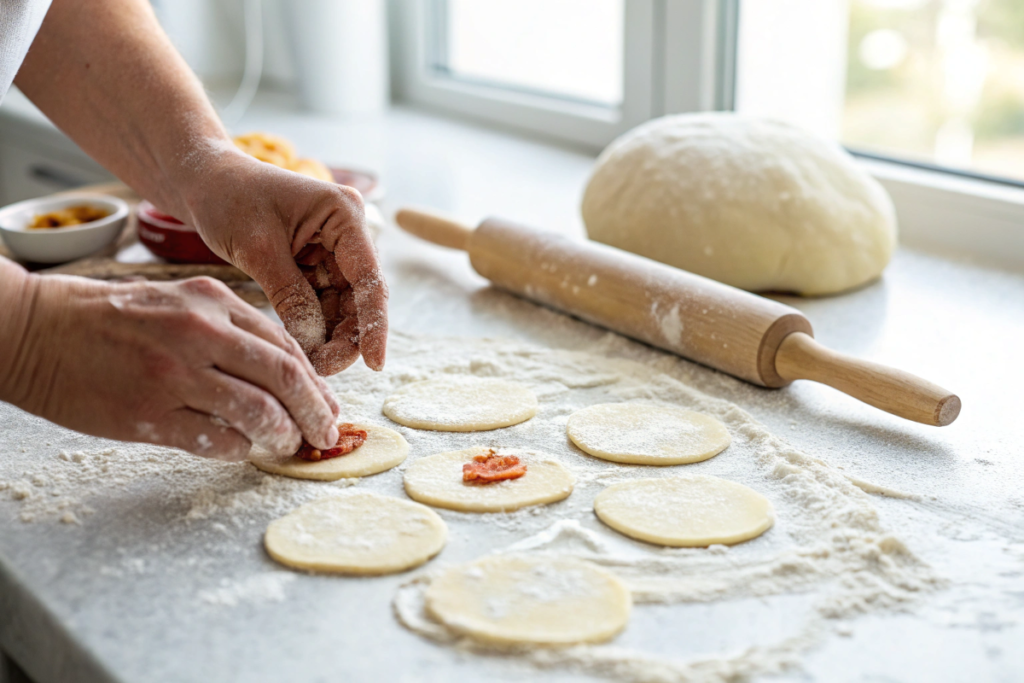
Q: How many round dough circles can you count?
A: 7